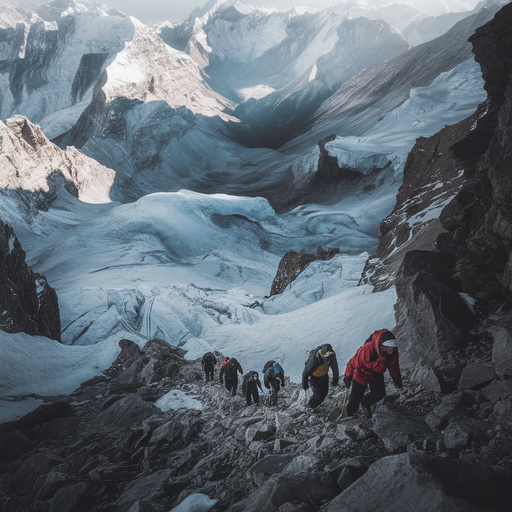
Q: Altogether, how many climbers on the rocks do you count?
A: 6